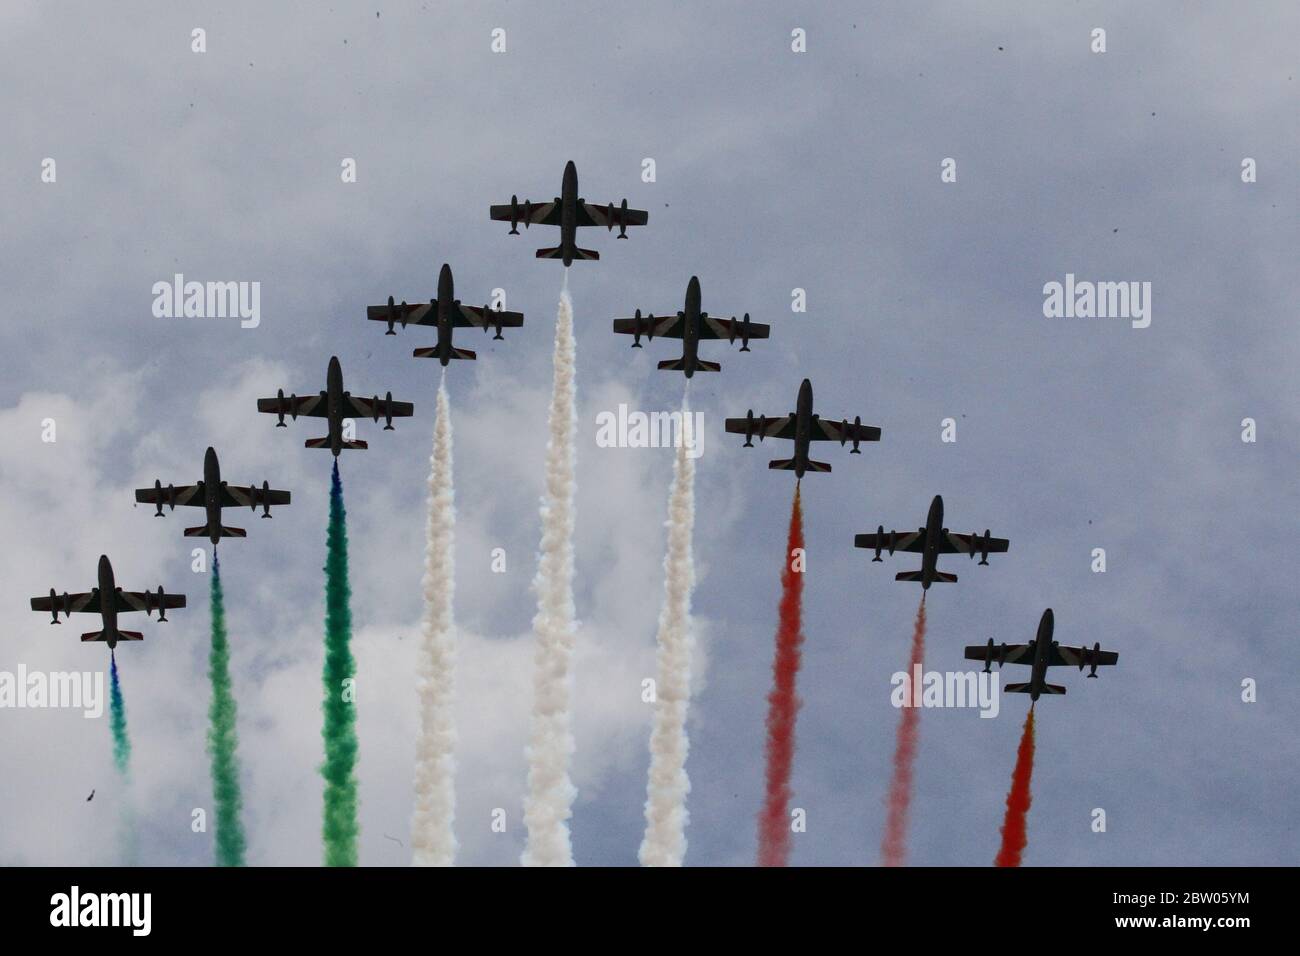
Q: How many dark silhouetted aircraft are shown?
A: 9